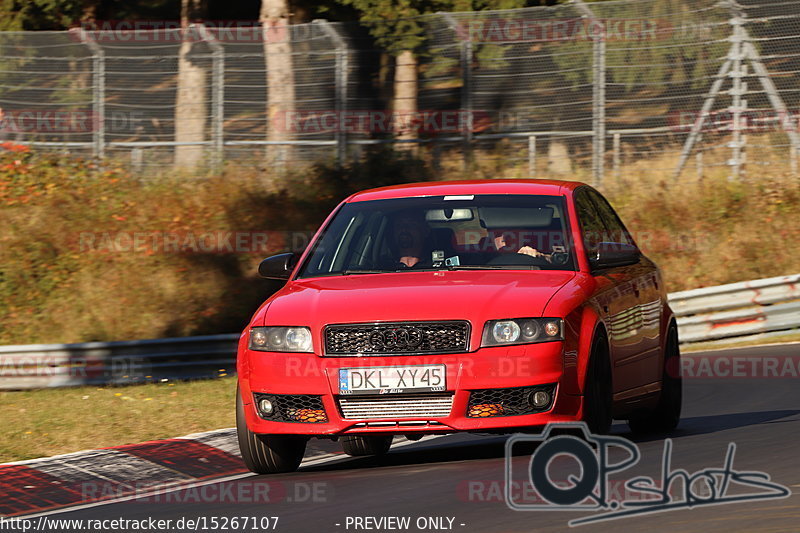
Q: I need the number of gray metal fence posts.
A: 6